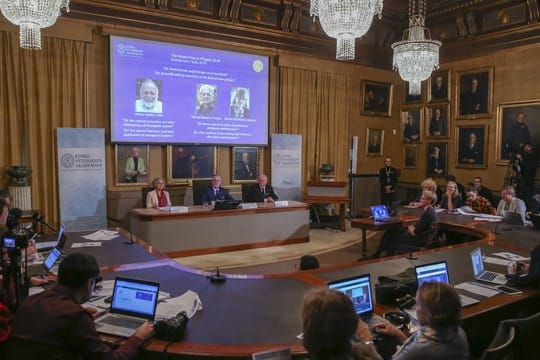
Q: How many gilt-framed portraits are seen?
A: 14